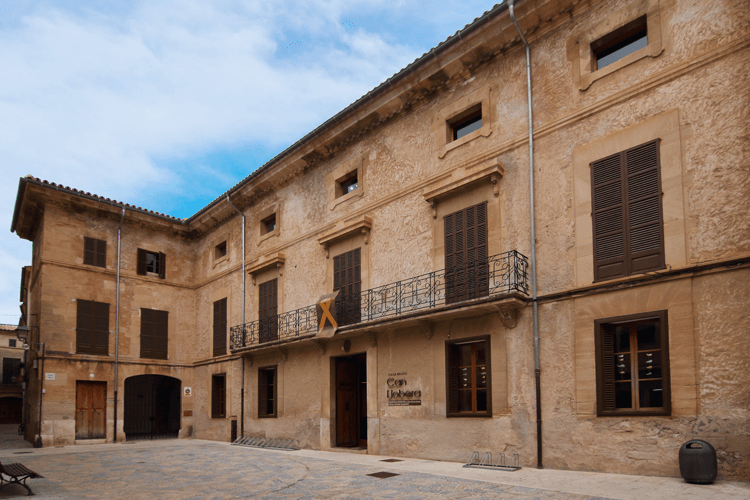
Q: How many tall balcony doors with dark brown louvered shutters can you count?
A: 3